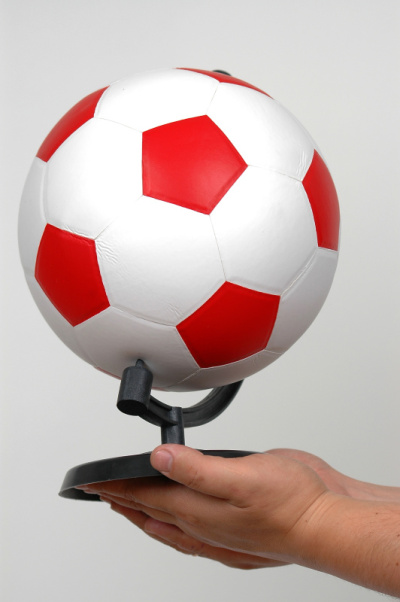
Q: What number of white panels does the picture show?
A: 10